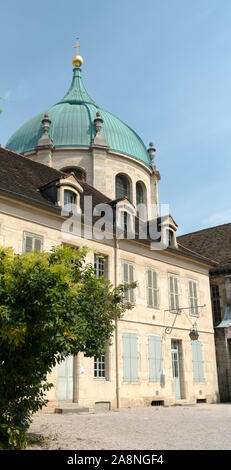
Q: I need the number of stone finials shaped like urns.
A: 3